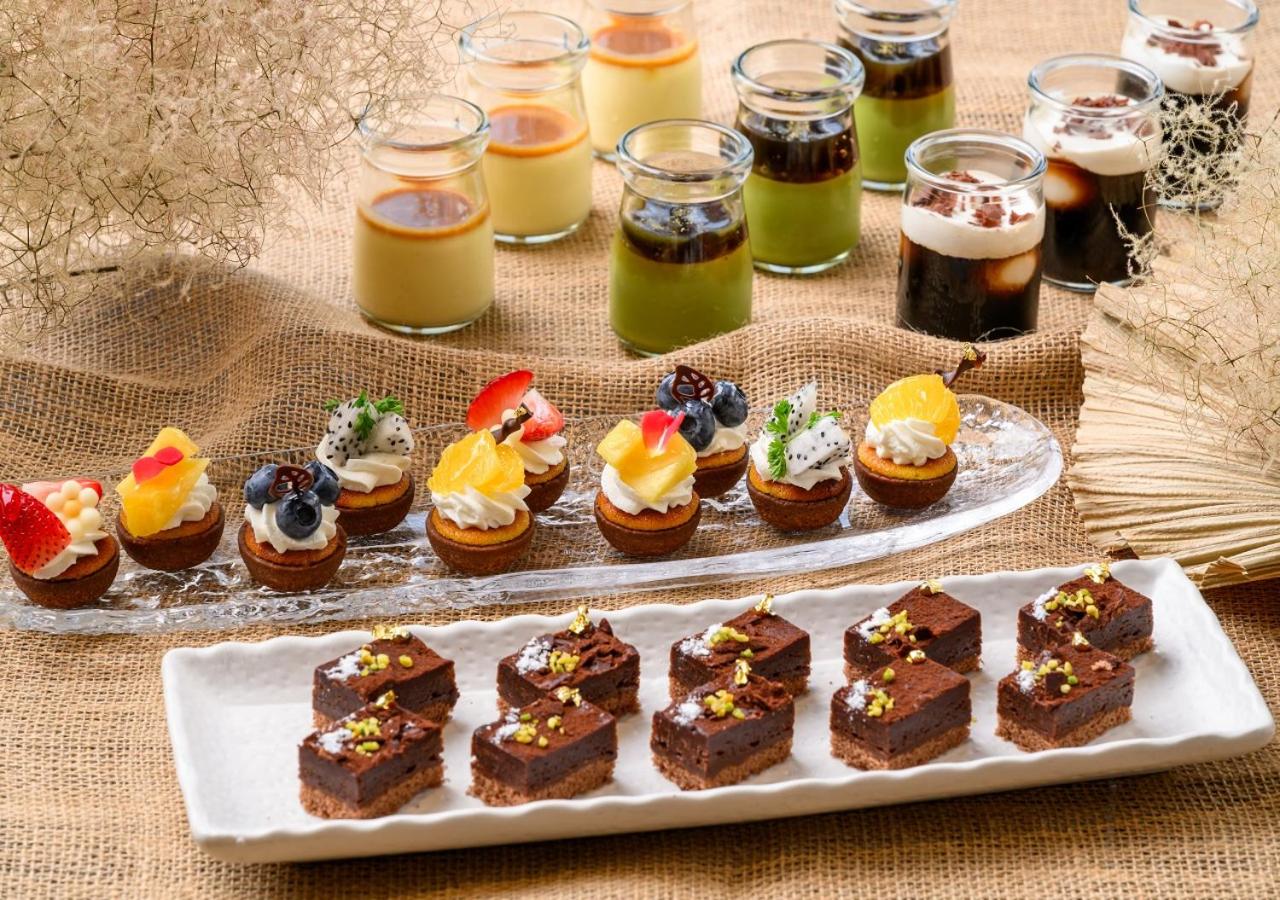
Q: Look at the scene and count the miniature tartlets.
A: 10